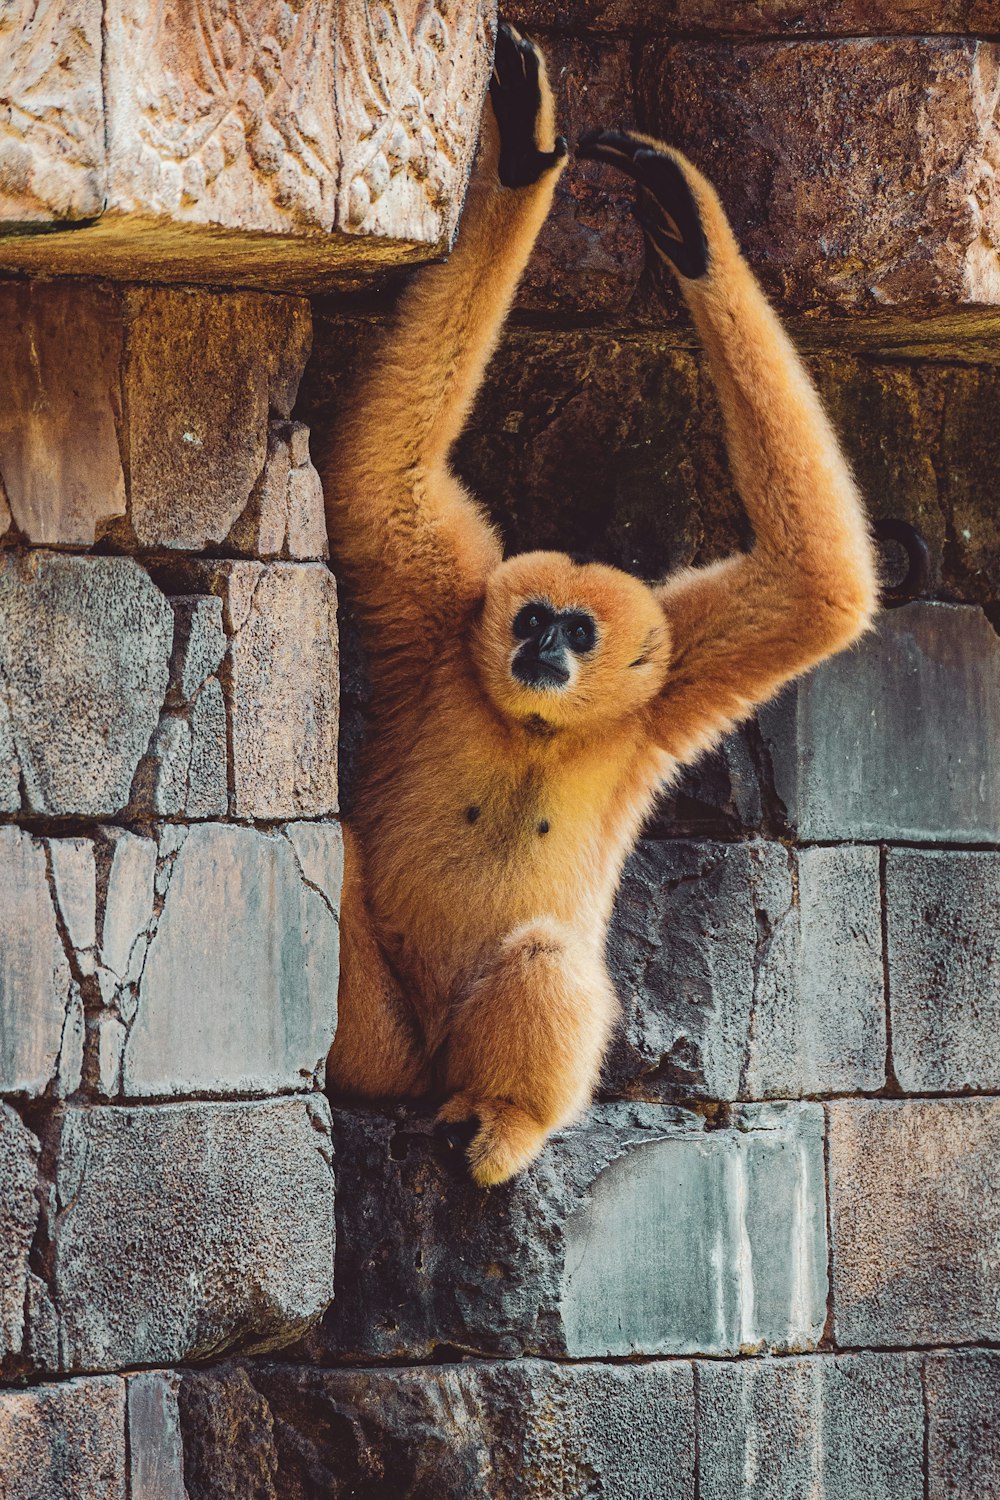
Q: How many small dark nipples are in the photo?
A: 2